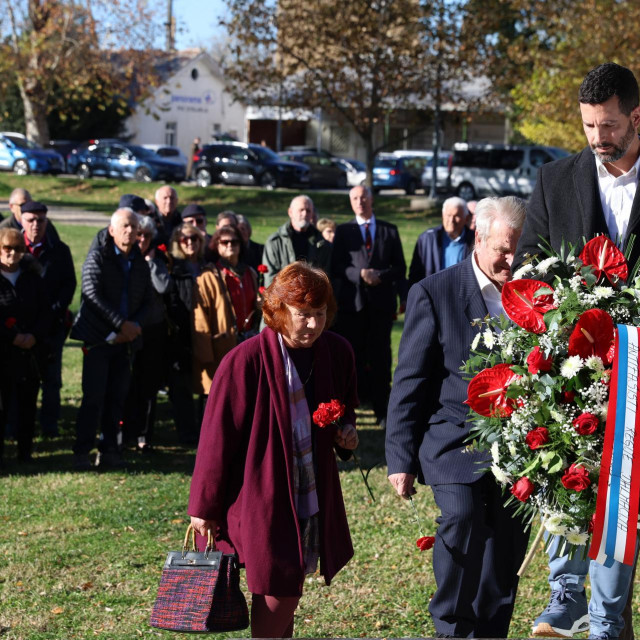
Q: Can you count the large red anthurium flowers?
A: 4